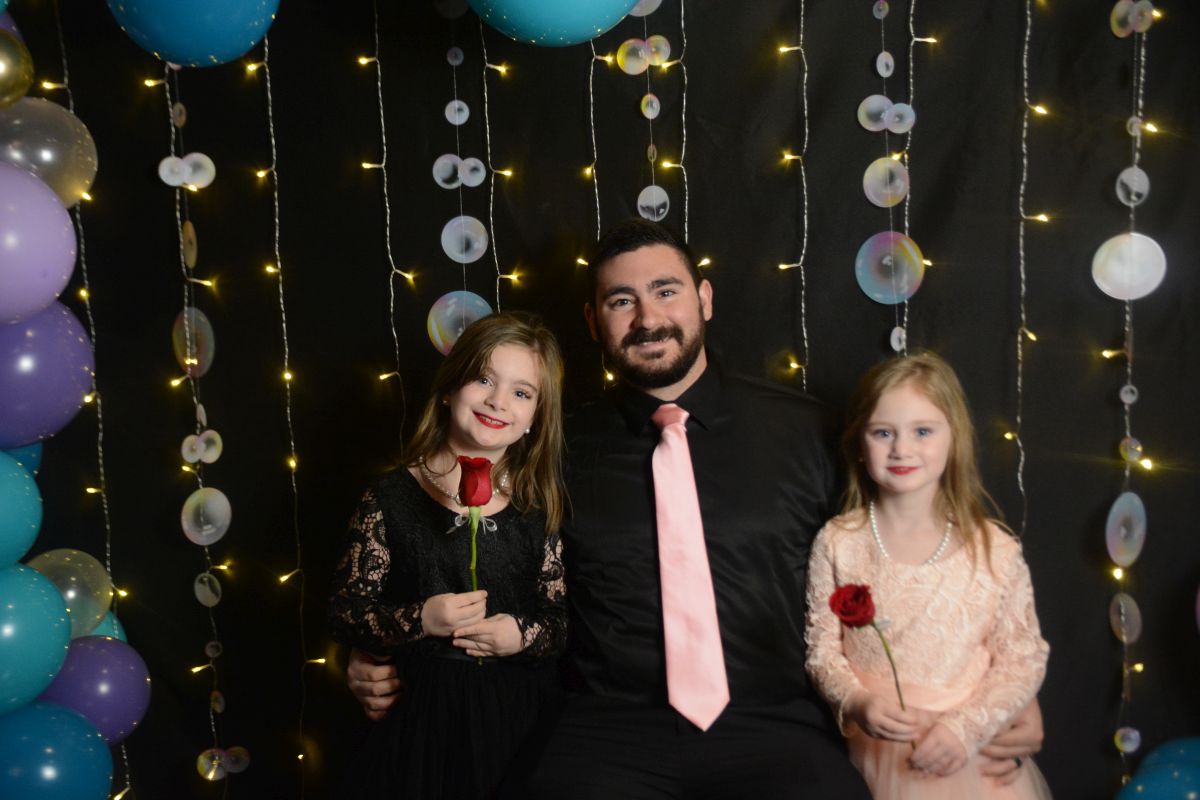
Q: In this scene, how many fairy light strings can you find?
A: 11